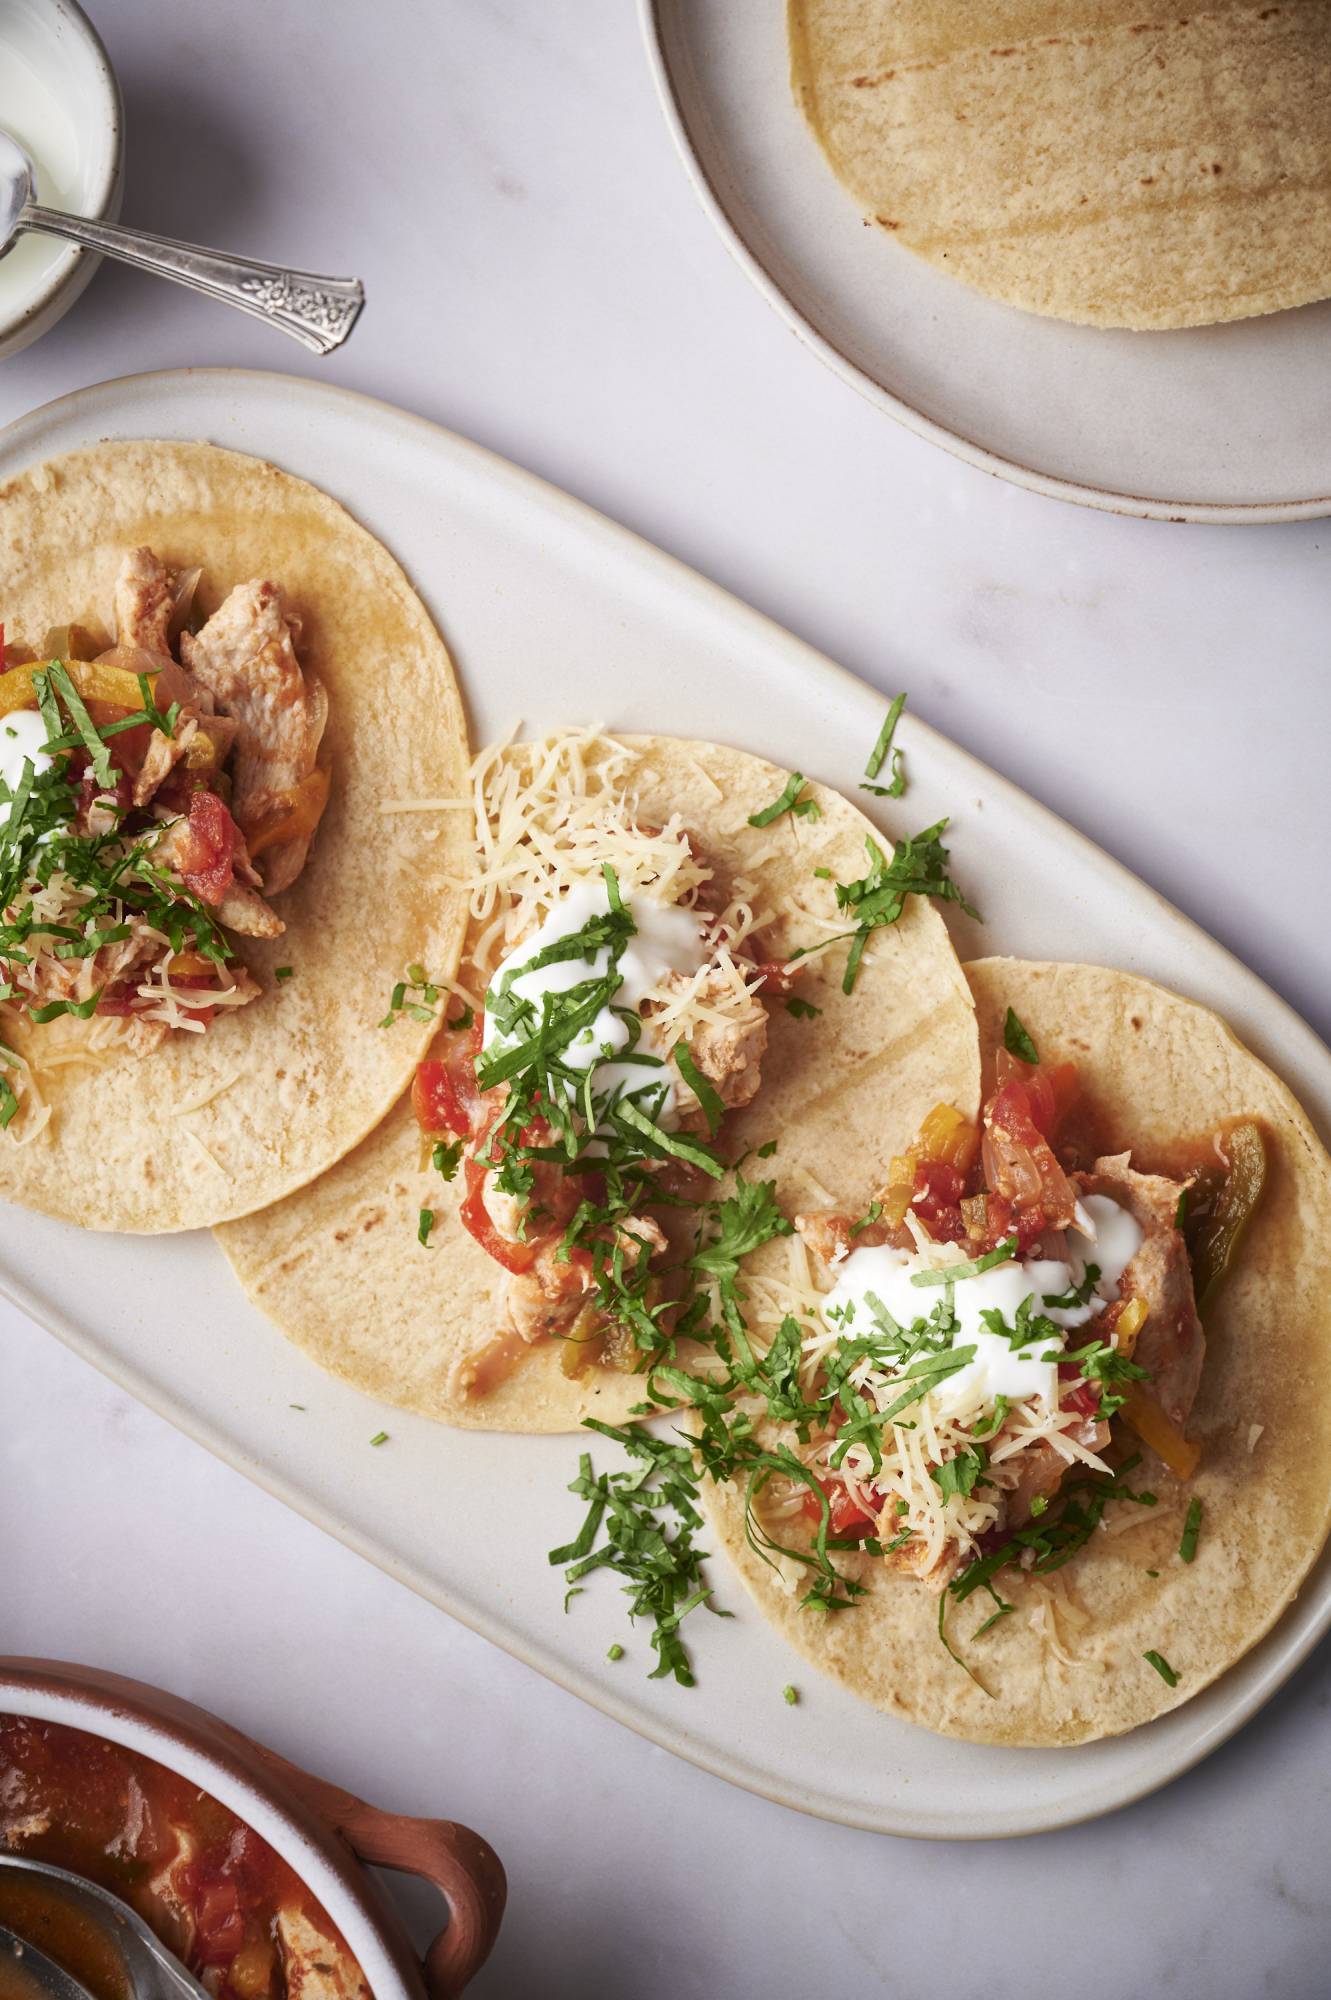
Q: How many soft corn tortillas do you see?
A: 4